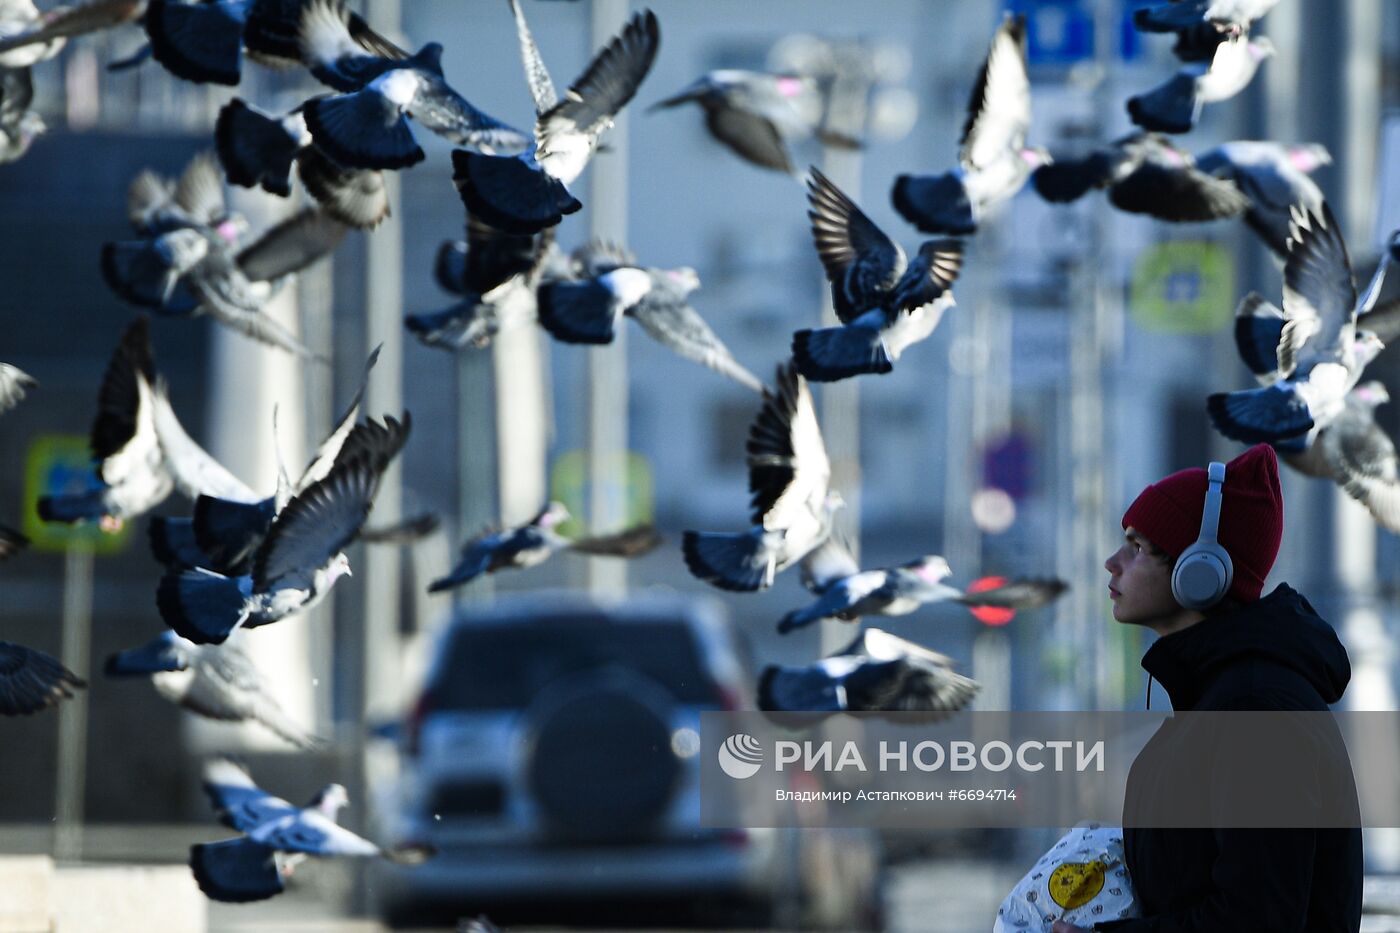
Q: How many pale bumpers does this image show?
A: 1